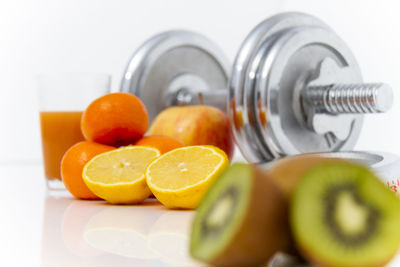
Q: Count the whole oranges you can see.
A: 3